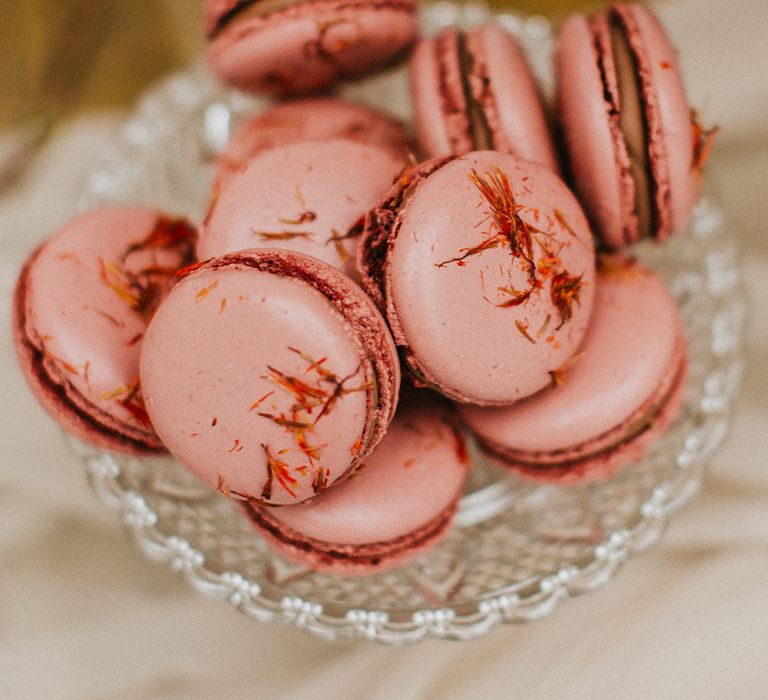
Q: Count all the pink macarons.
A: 10